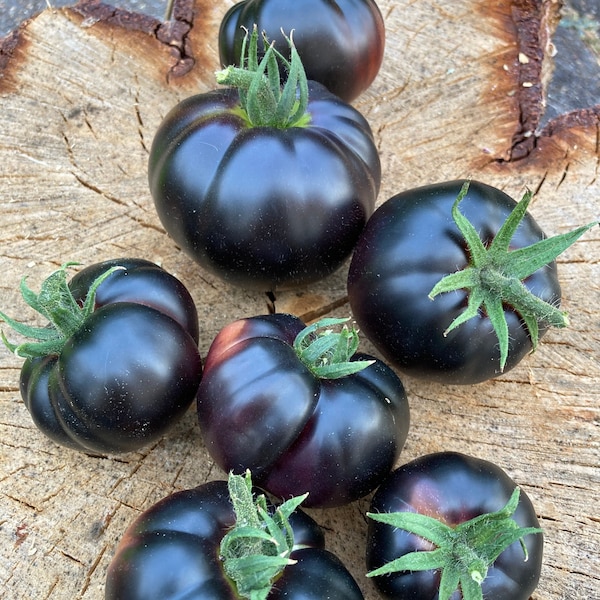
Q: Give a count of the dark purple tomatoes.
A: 7